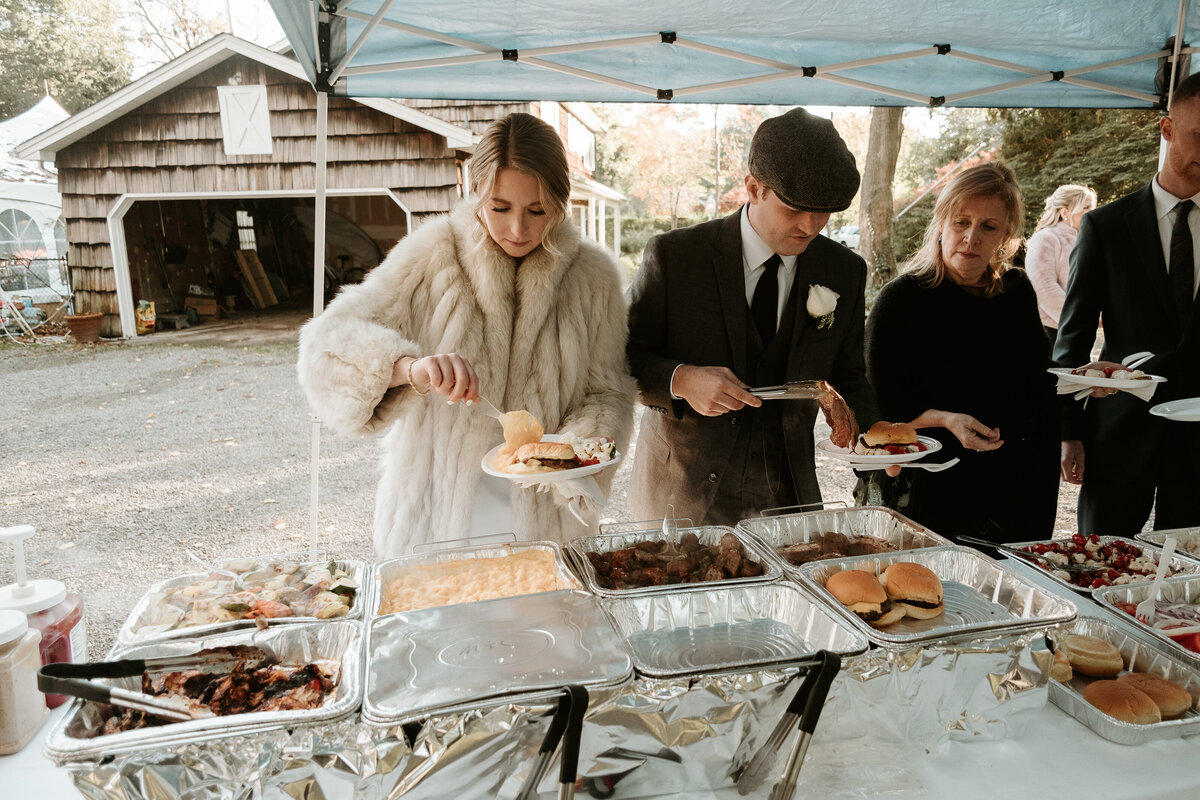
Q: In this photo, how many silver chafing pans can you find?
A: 12